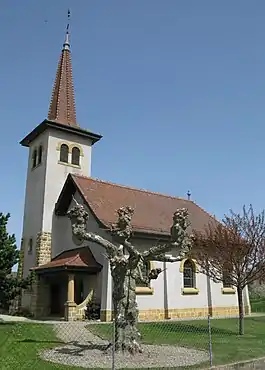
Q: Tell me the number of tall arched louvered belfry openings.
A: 4